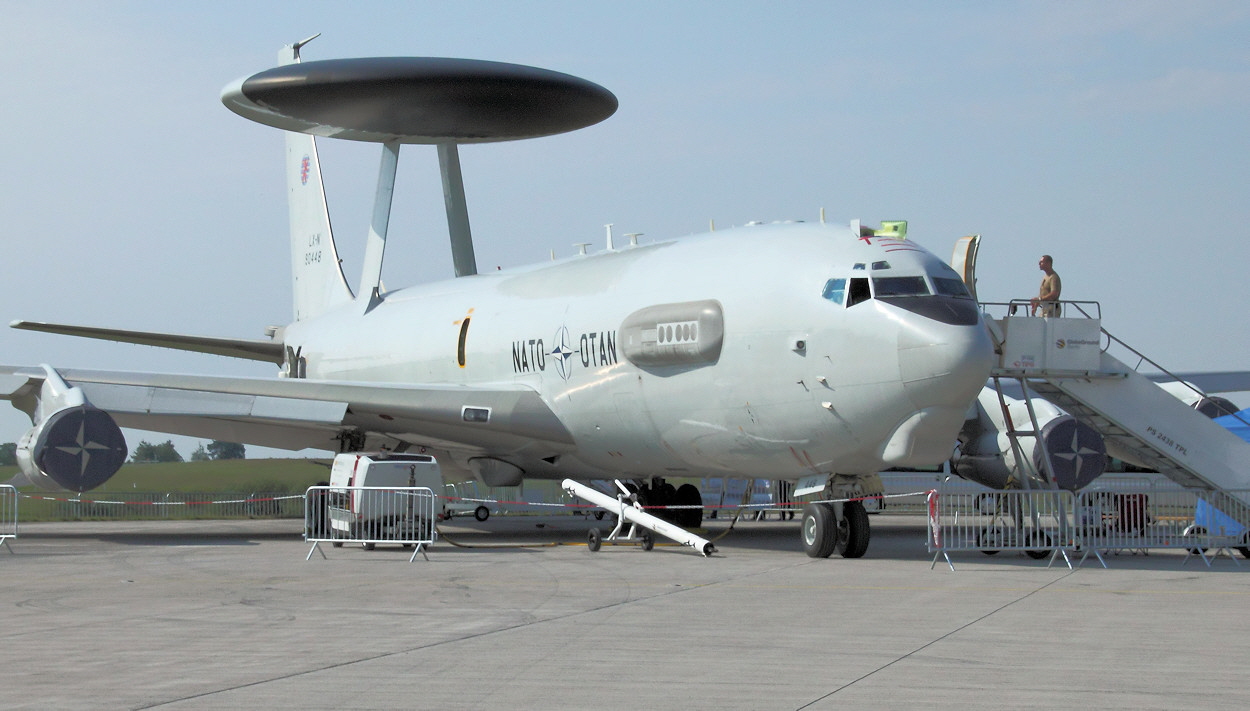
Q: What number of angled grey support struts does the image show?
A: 2